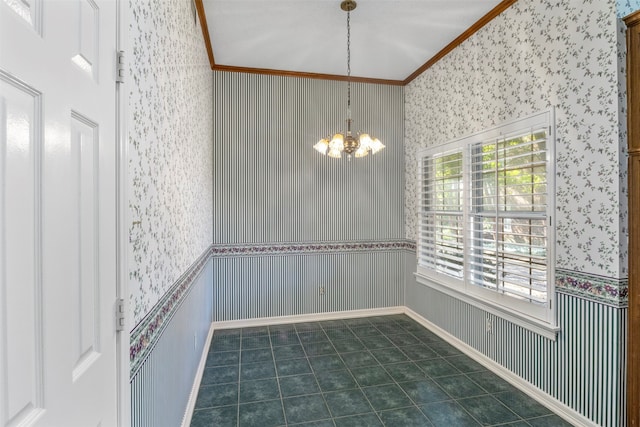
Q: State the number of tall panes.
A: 2